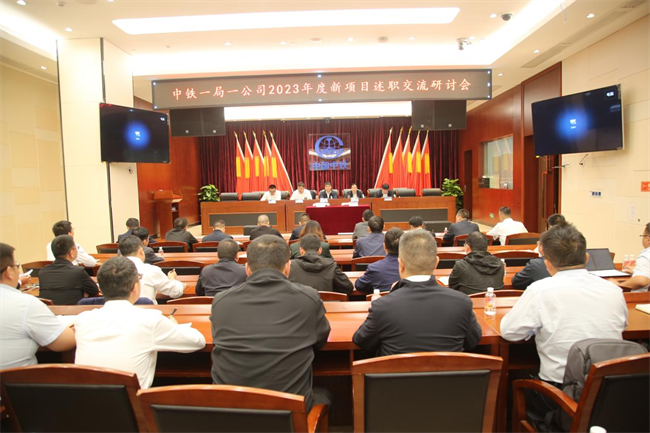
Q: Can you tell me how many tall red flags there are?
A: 10